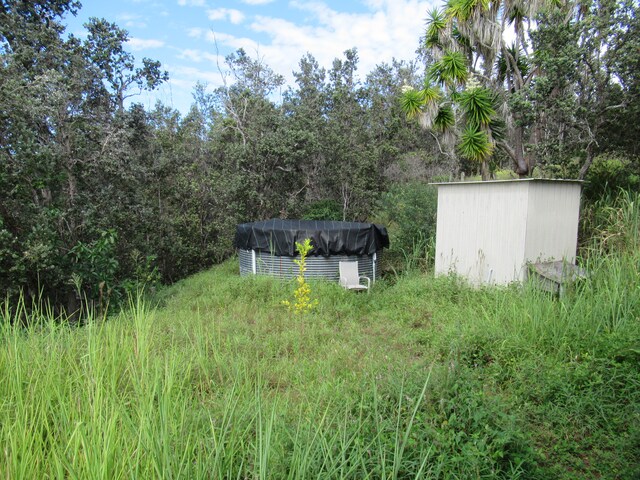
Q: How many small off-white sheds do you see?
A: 1